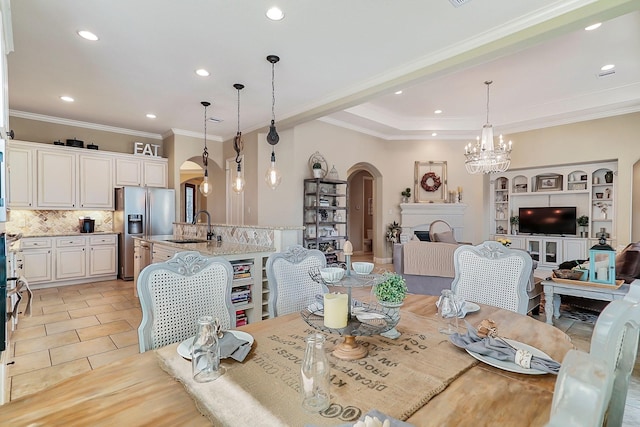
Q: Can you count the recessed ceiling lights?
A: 10